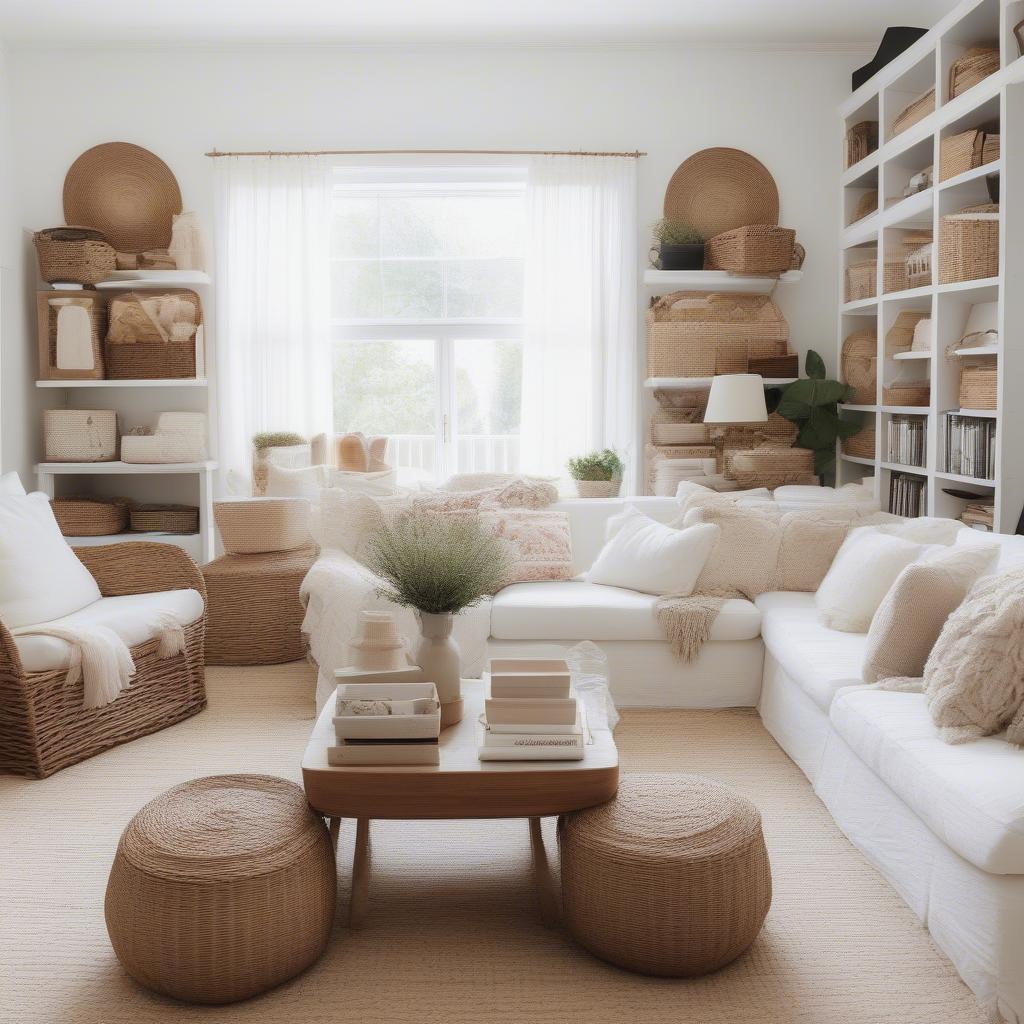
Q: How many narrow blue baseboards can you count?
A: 0